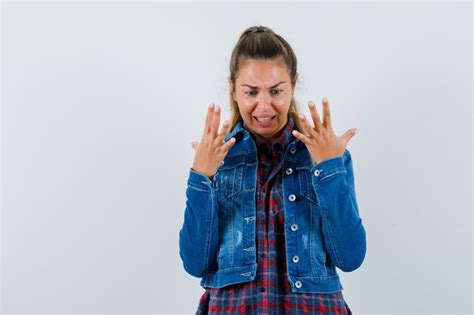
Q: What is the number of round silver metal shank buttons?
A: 7